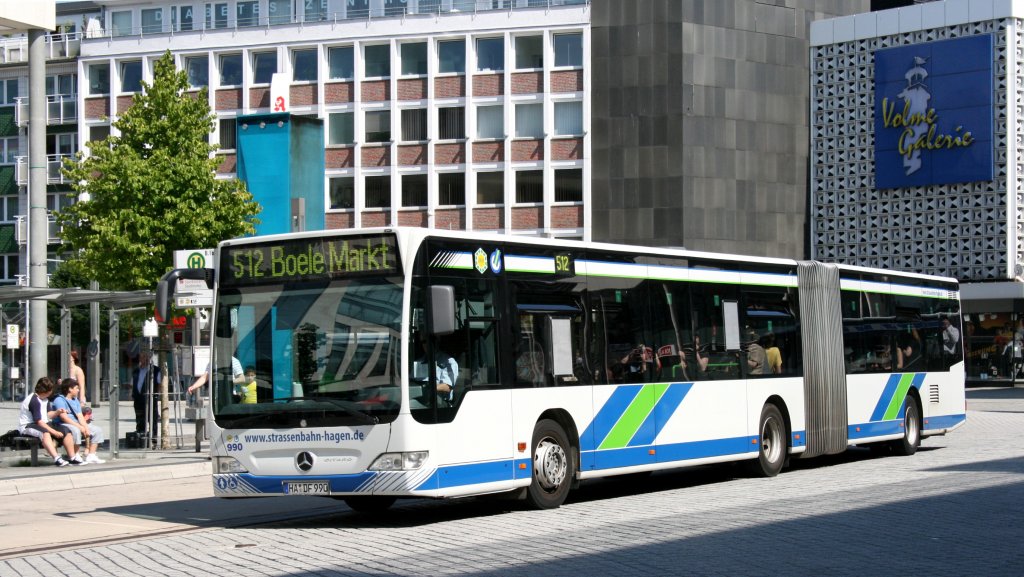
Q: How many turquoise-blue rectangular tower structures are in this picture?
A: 1